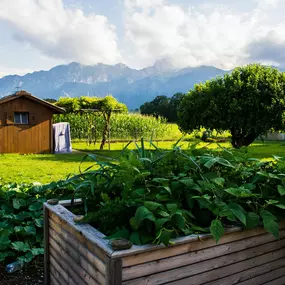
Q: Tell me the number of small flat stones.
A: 2